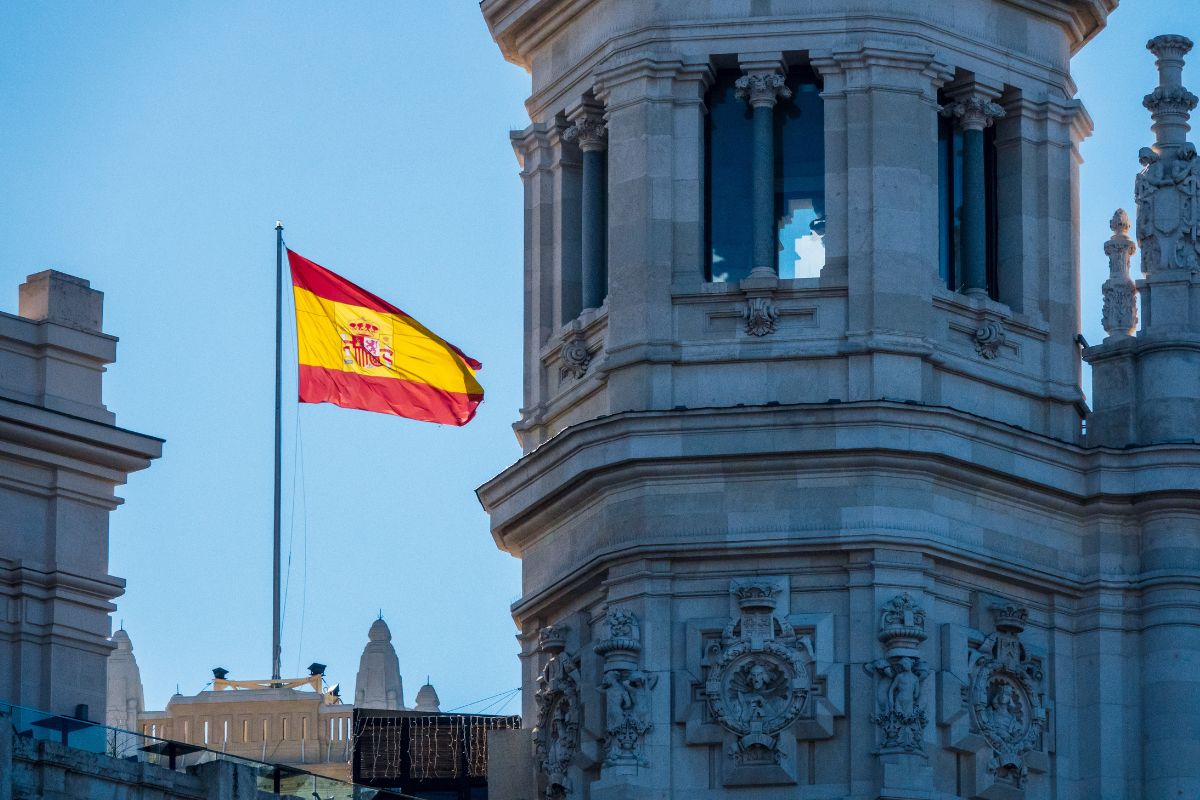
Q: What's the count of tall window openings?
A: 3